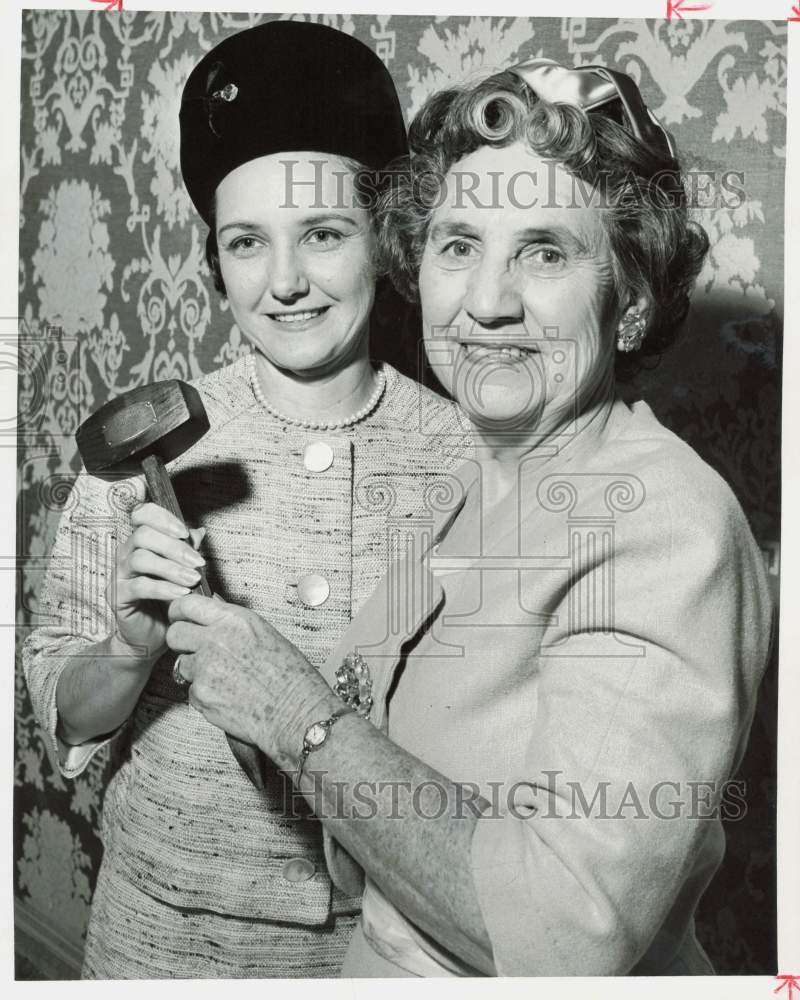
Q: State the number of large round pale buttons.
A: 3